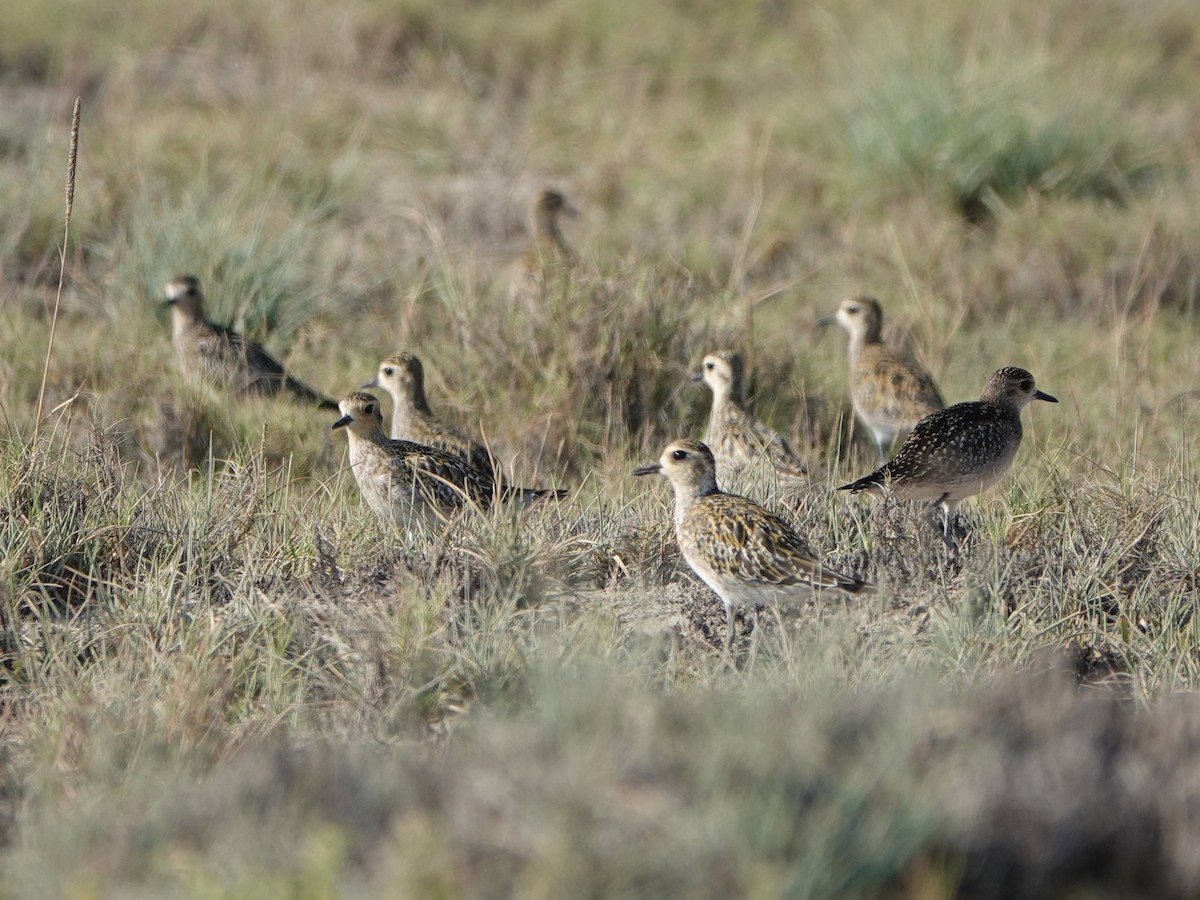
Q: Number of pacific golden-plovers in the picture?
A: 8